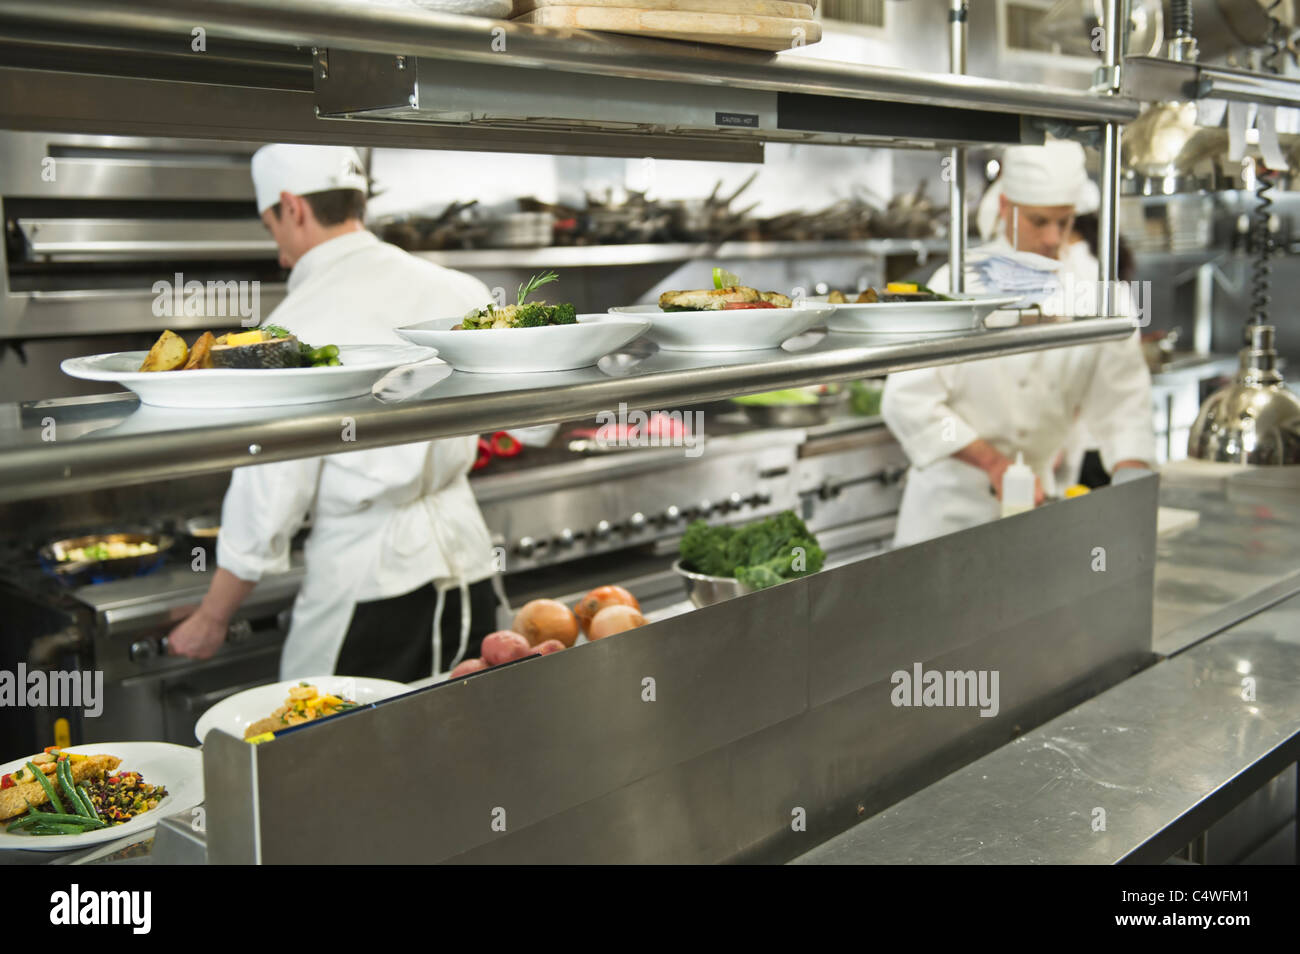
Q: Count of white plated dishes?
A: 6